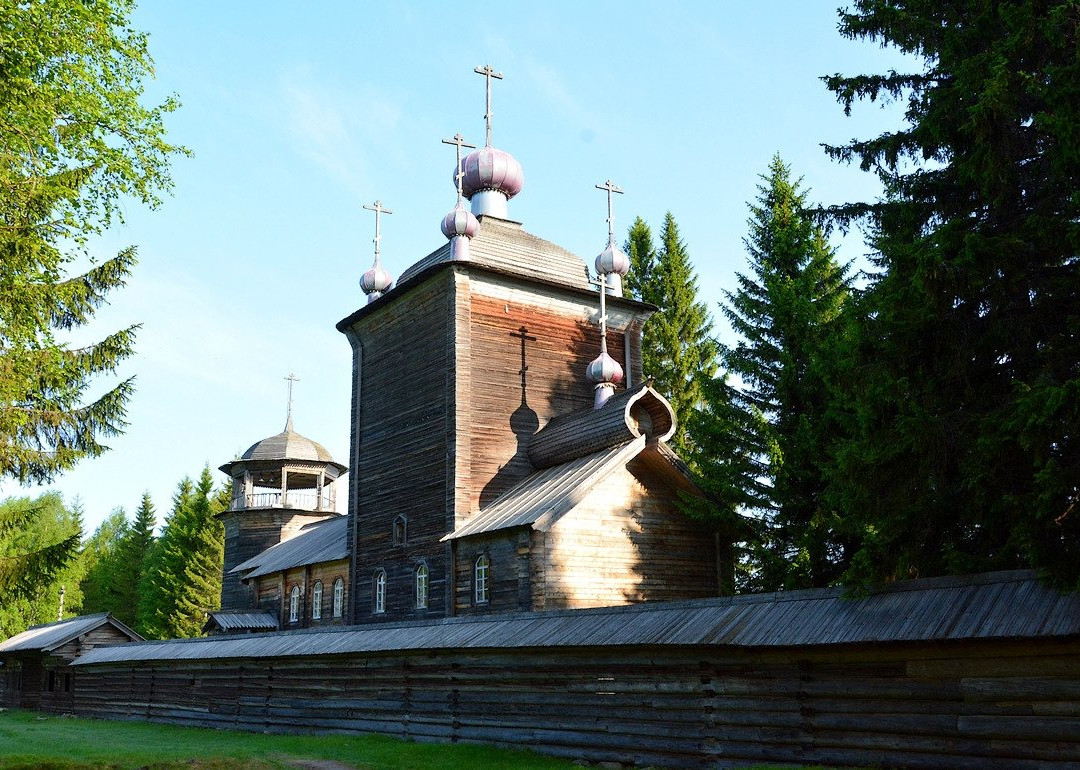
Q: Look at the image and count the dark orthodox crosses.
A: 1